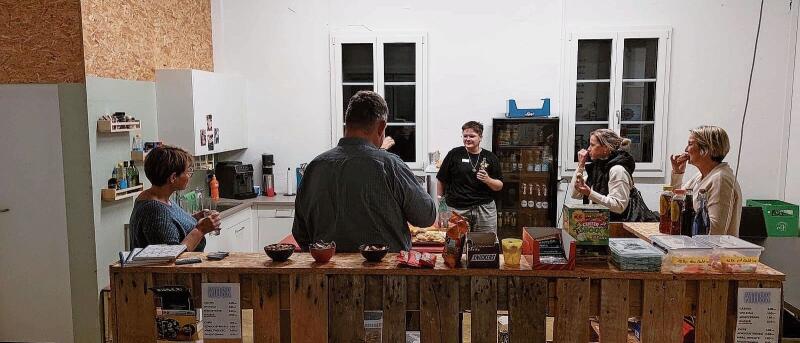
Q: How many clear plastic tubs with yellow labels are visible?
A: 2